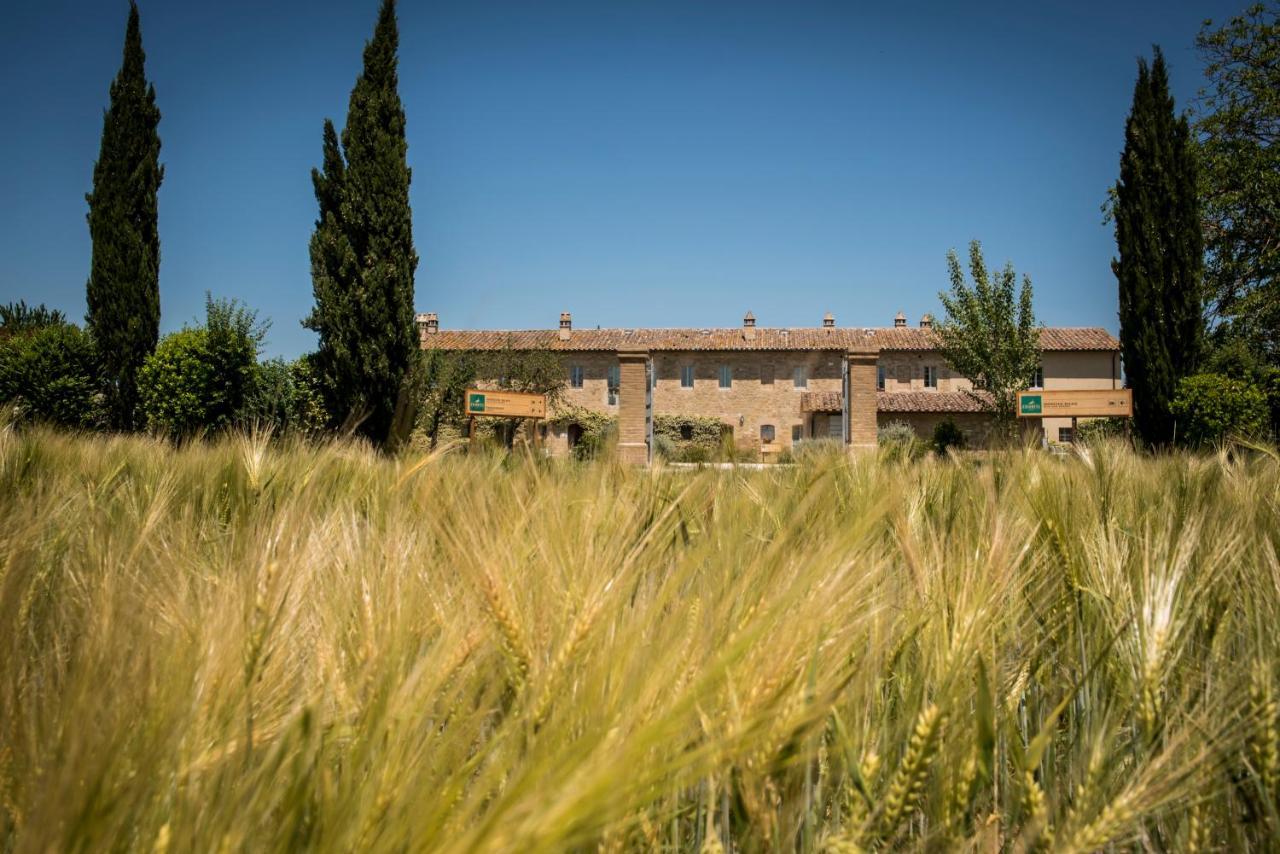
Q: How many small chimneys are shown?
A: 7